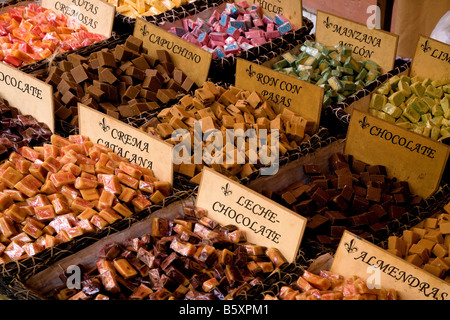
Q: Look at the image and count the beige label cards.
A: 11